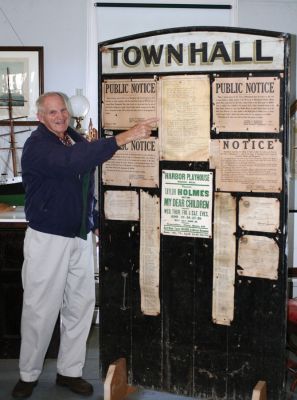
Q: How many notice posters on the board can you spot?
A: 4